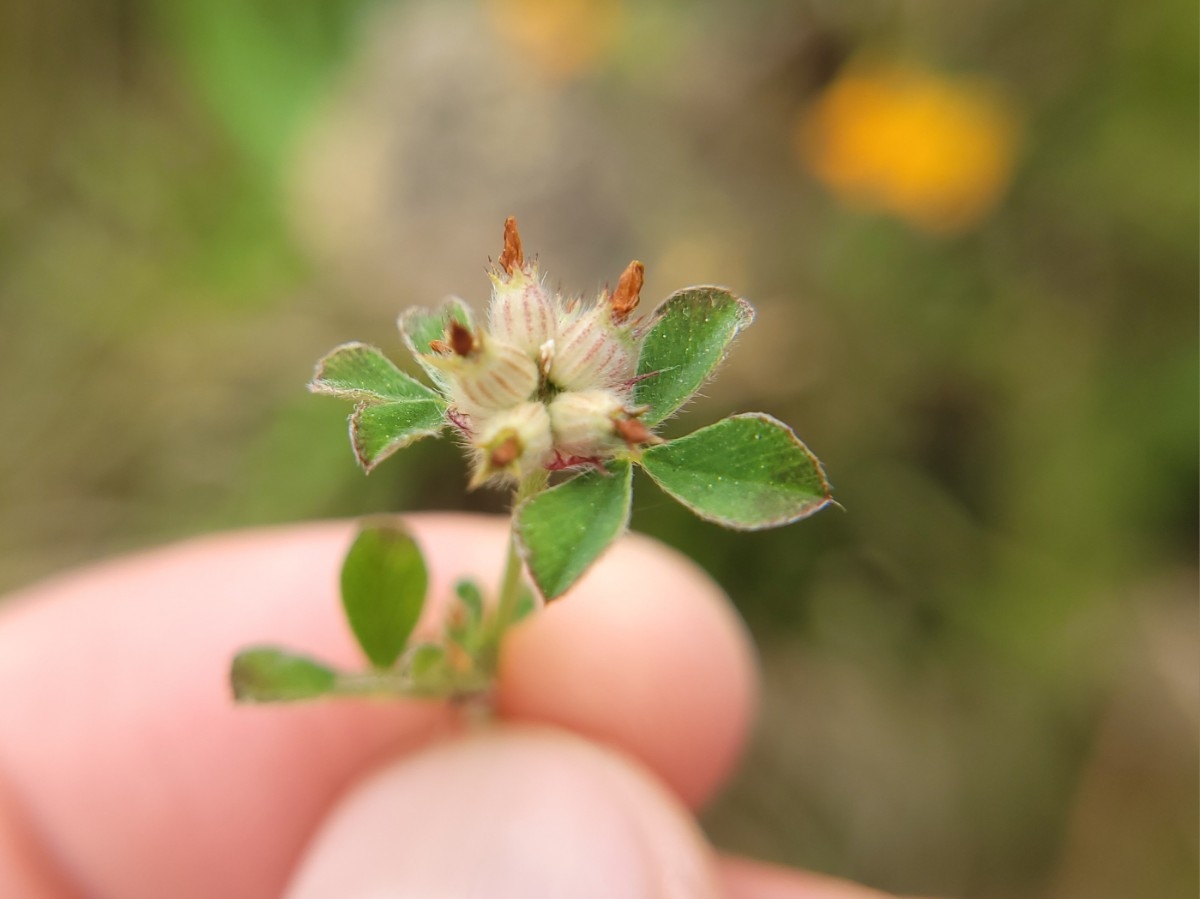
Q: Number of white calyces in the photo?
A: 5